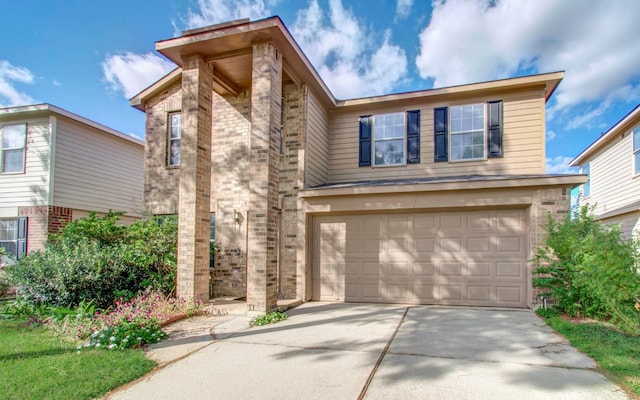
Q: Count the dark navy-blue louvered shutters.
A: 4